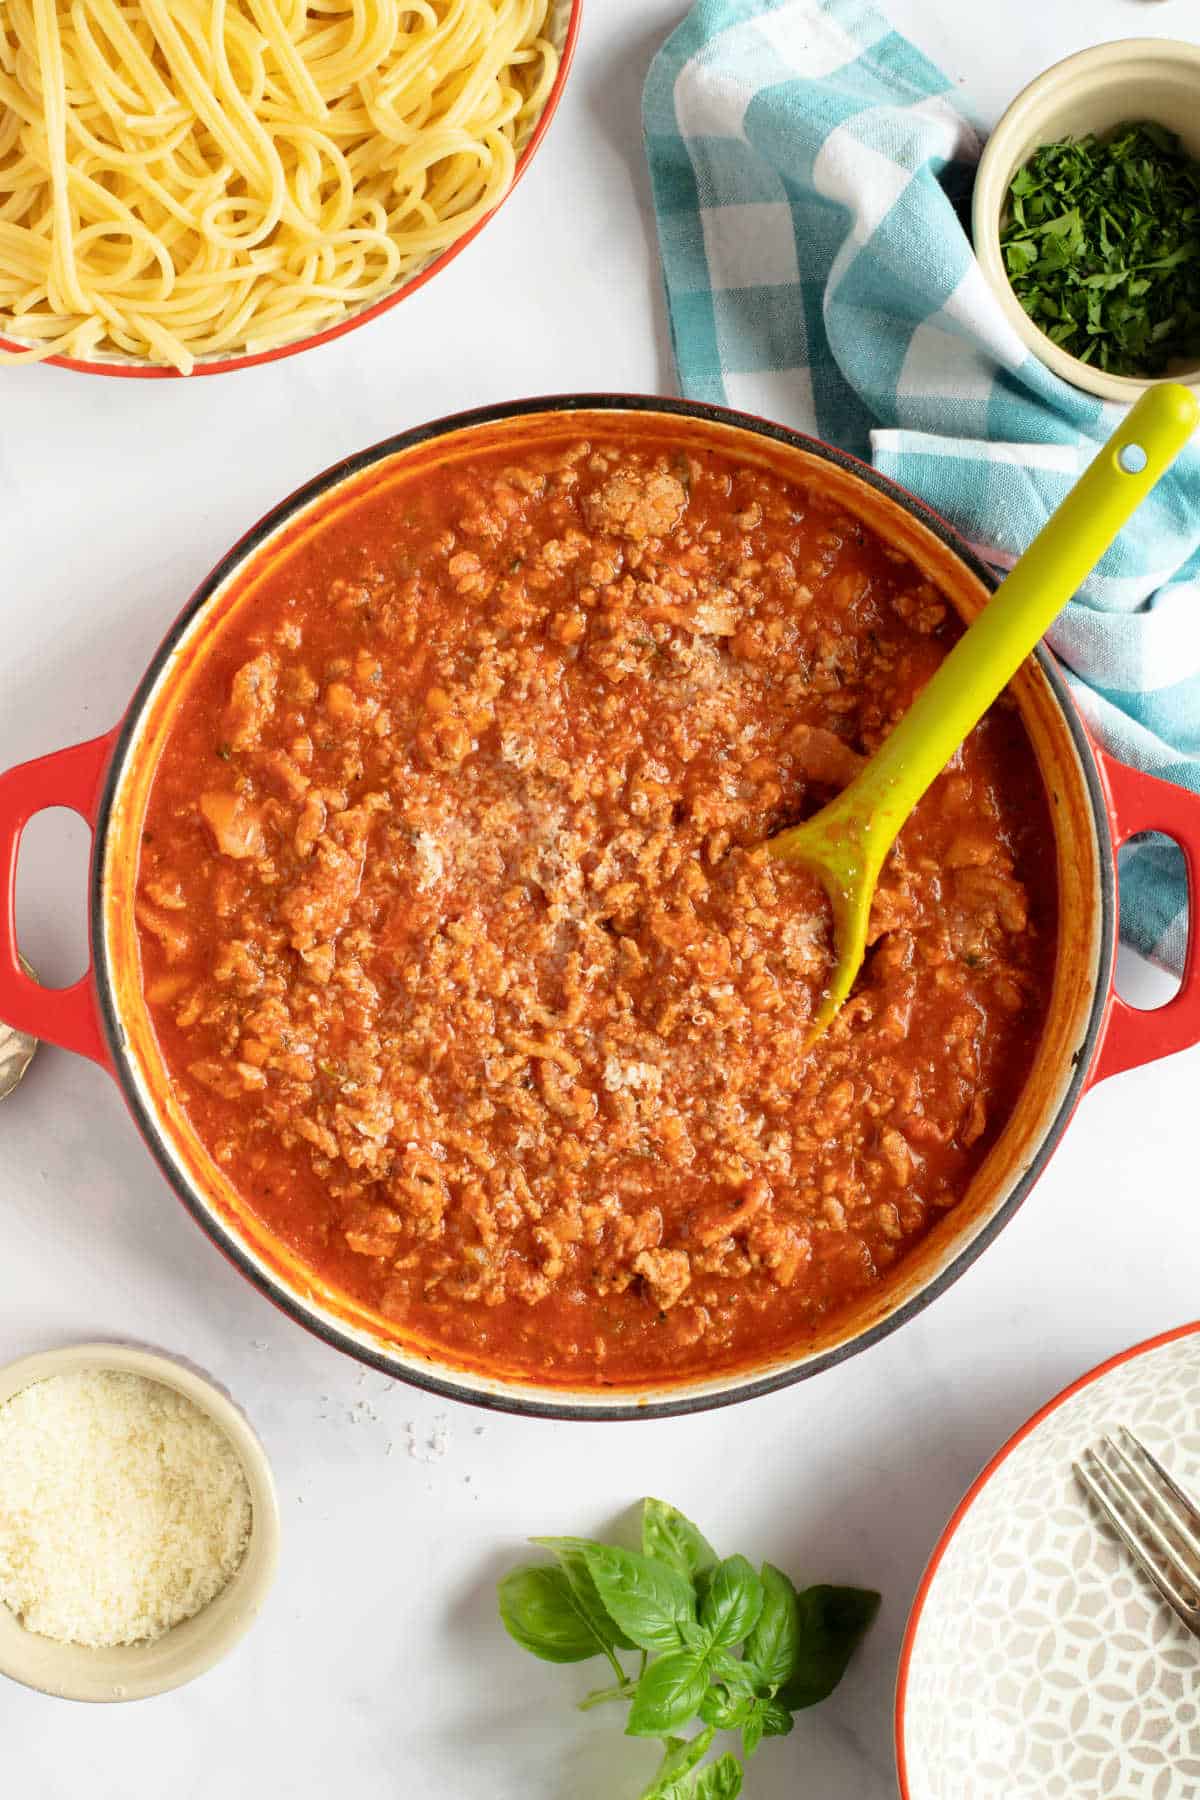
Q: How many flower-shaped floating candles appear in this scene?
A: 0